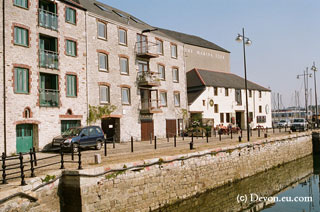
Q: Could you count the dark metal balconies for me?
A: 3